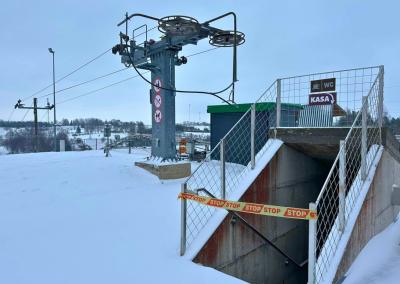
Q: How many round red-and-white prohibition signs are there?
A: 3